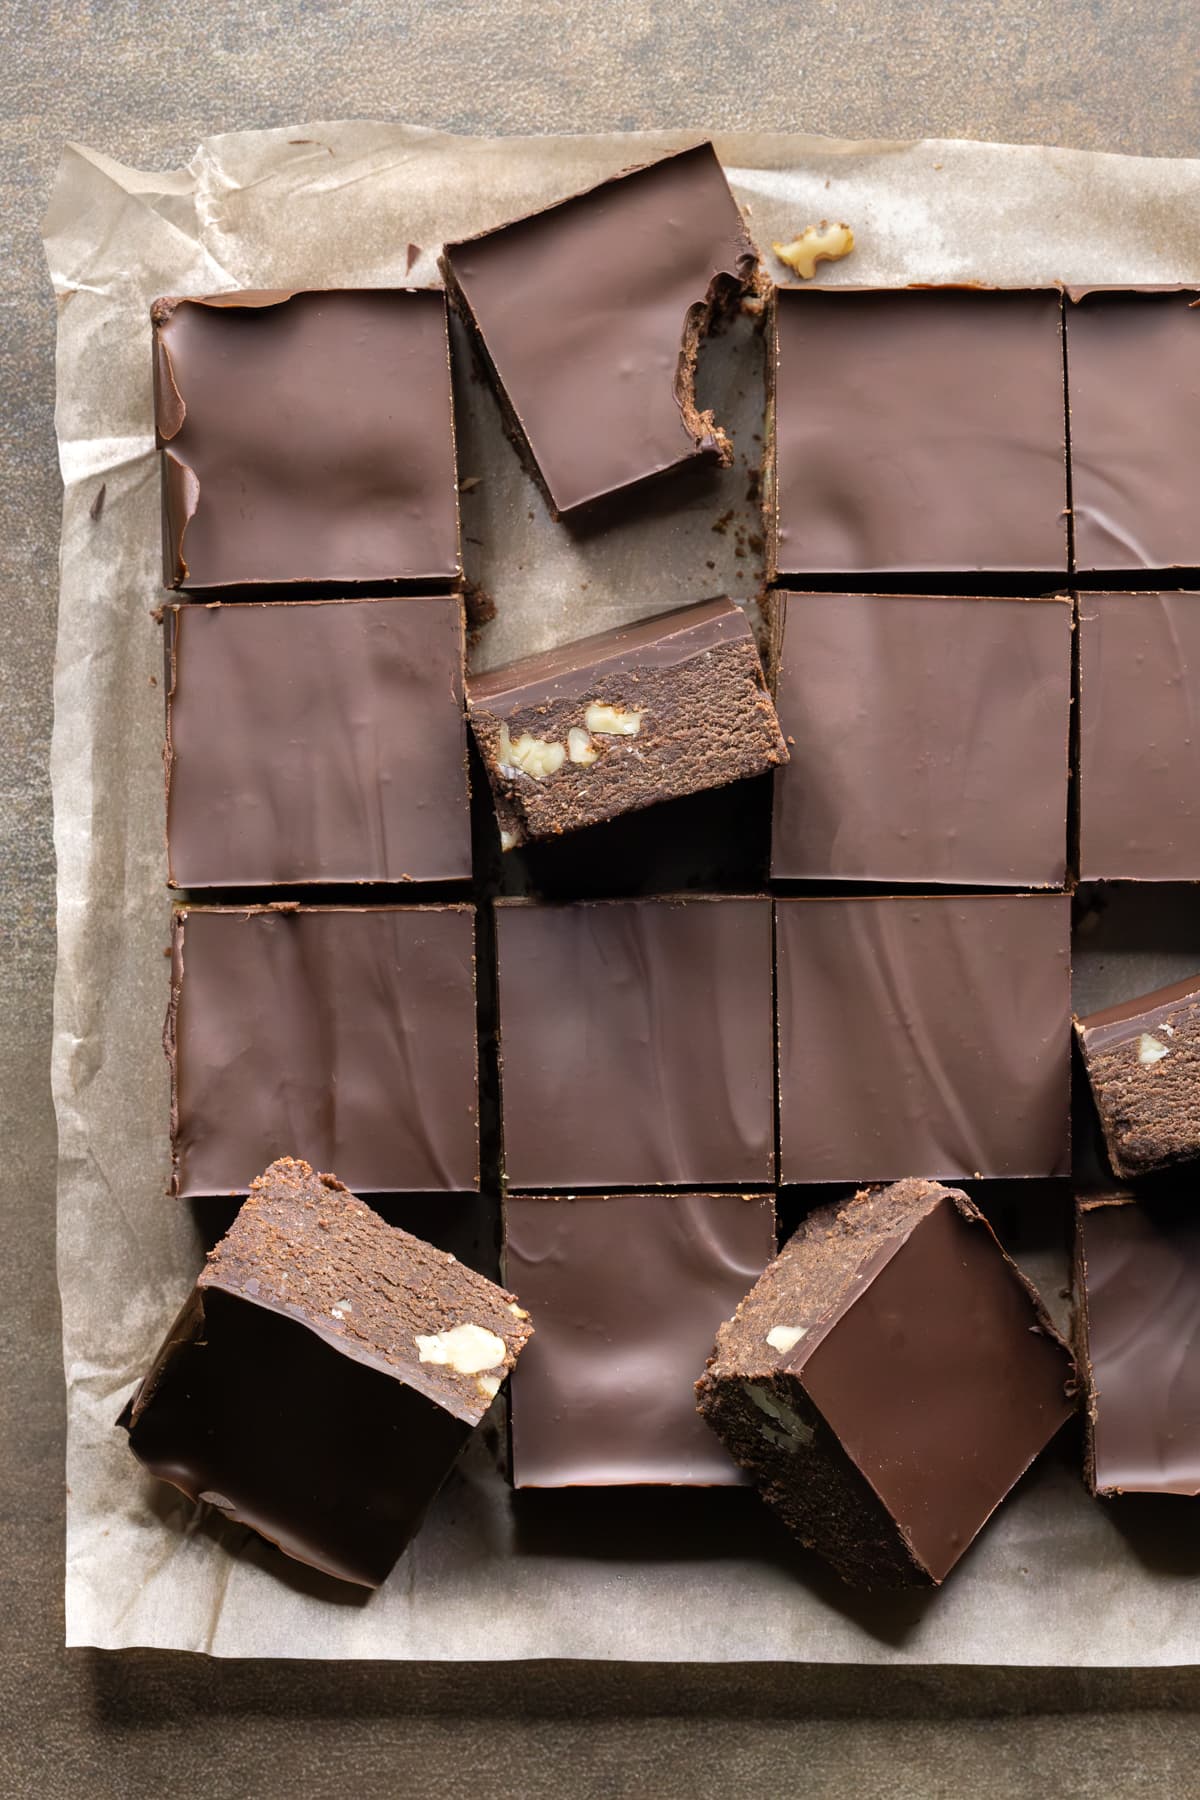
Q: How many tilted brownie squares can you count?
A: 5